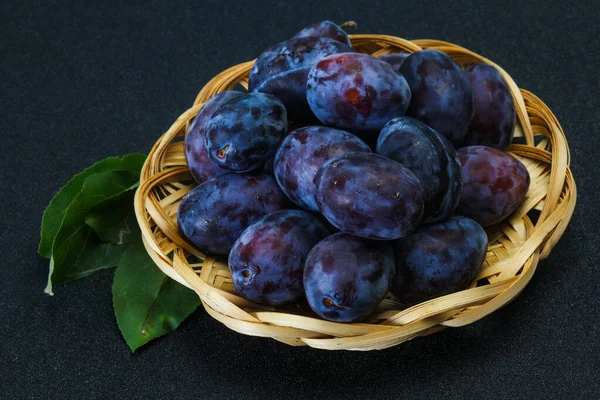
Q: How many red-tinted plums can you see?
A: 3